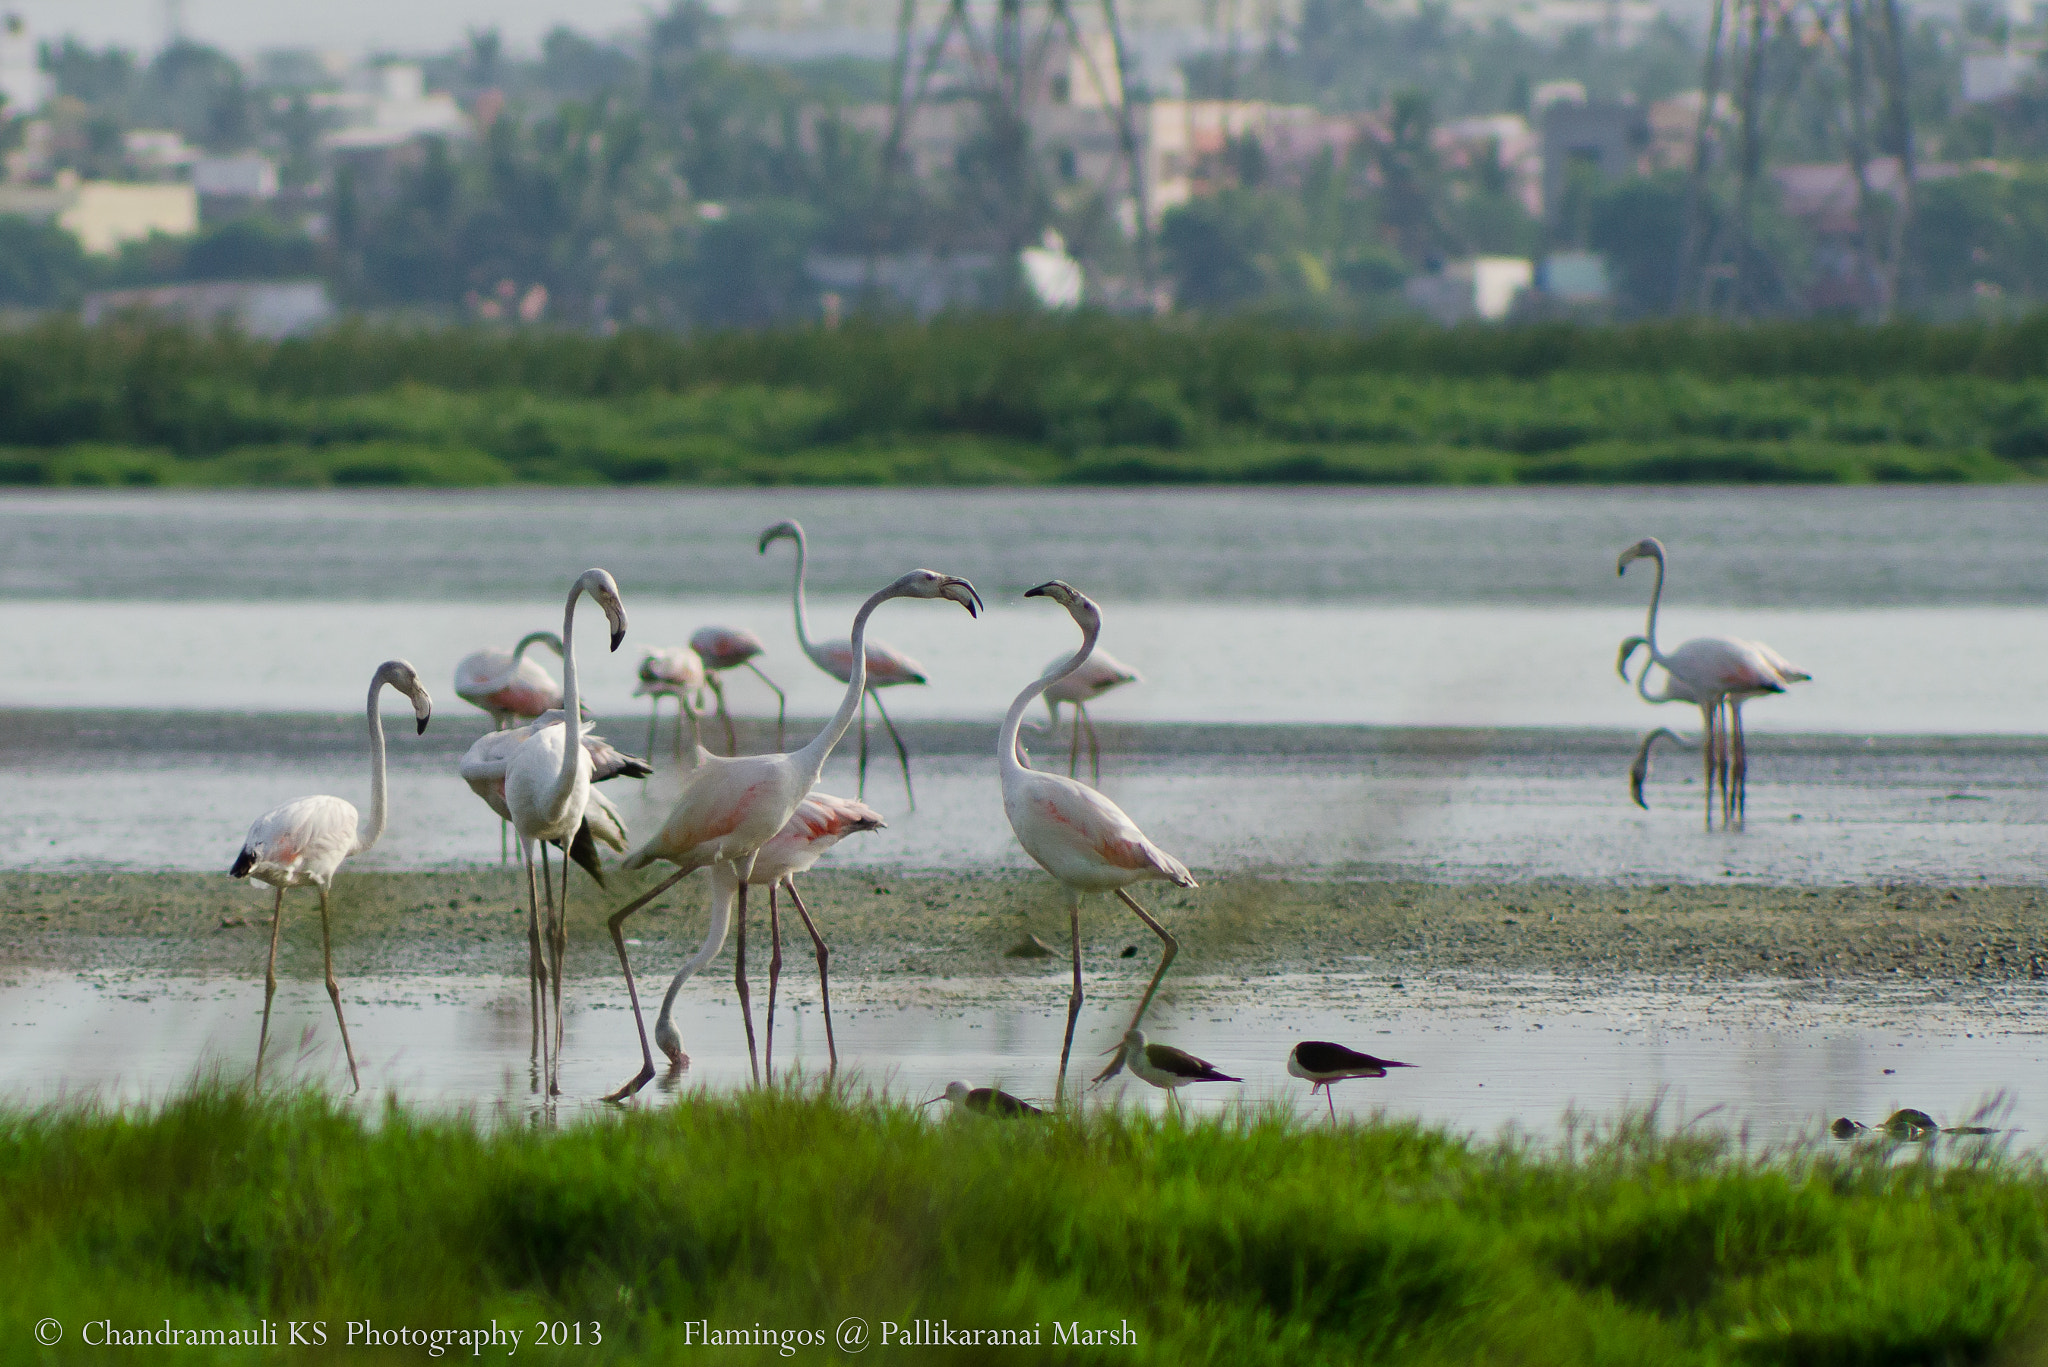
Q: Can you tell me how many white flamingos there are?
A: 14